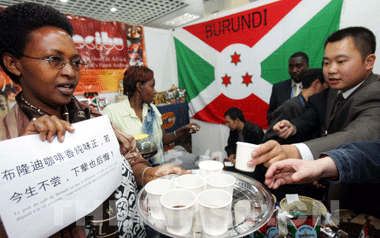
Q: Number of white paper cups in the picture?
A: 7